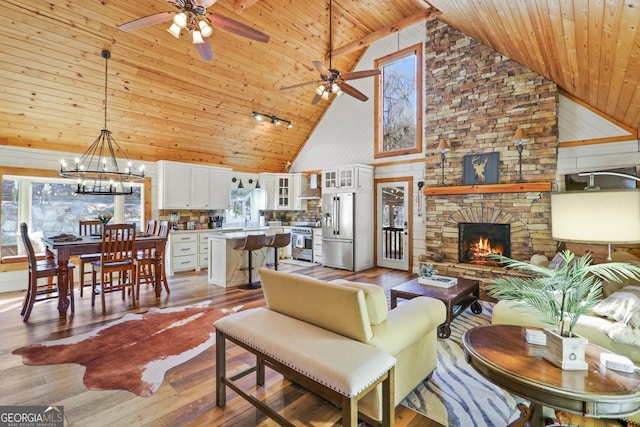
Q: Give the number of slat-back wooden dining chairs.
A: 5